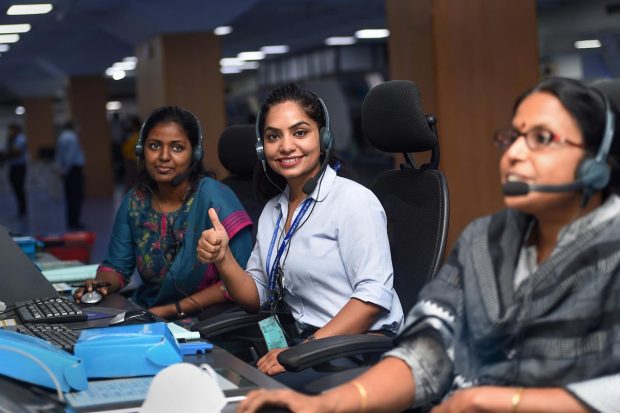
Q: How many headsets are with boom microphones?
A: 3